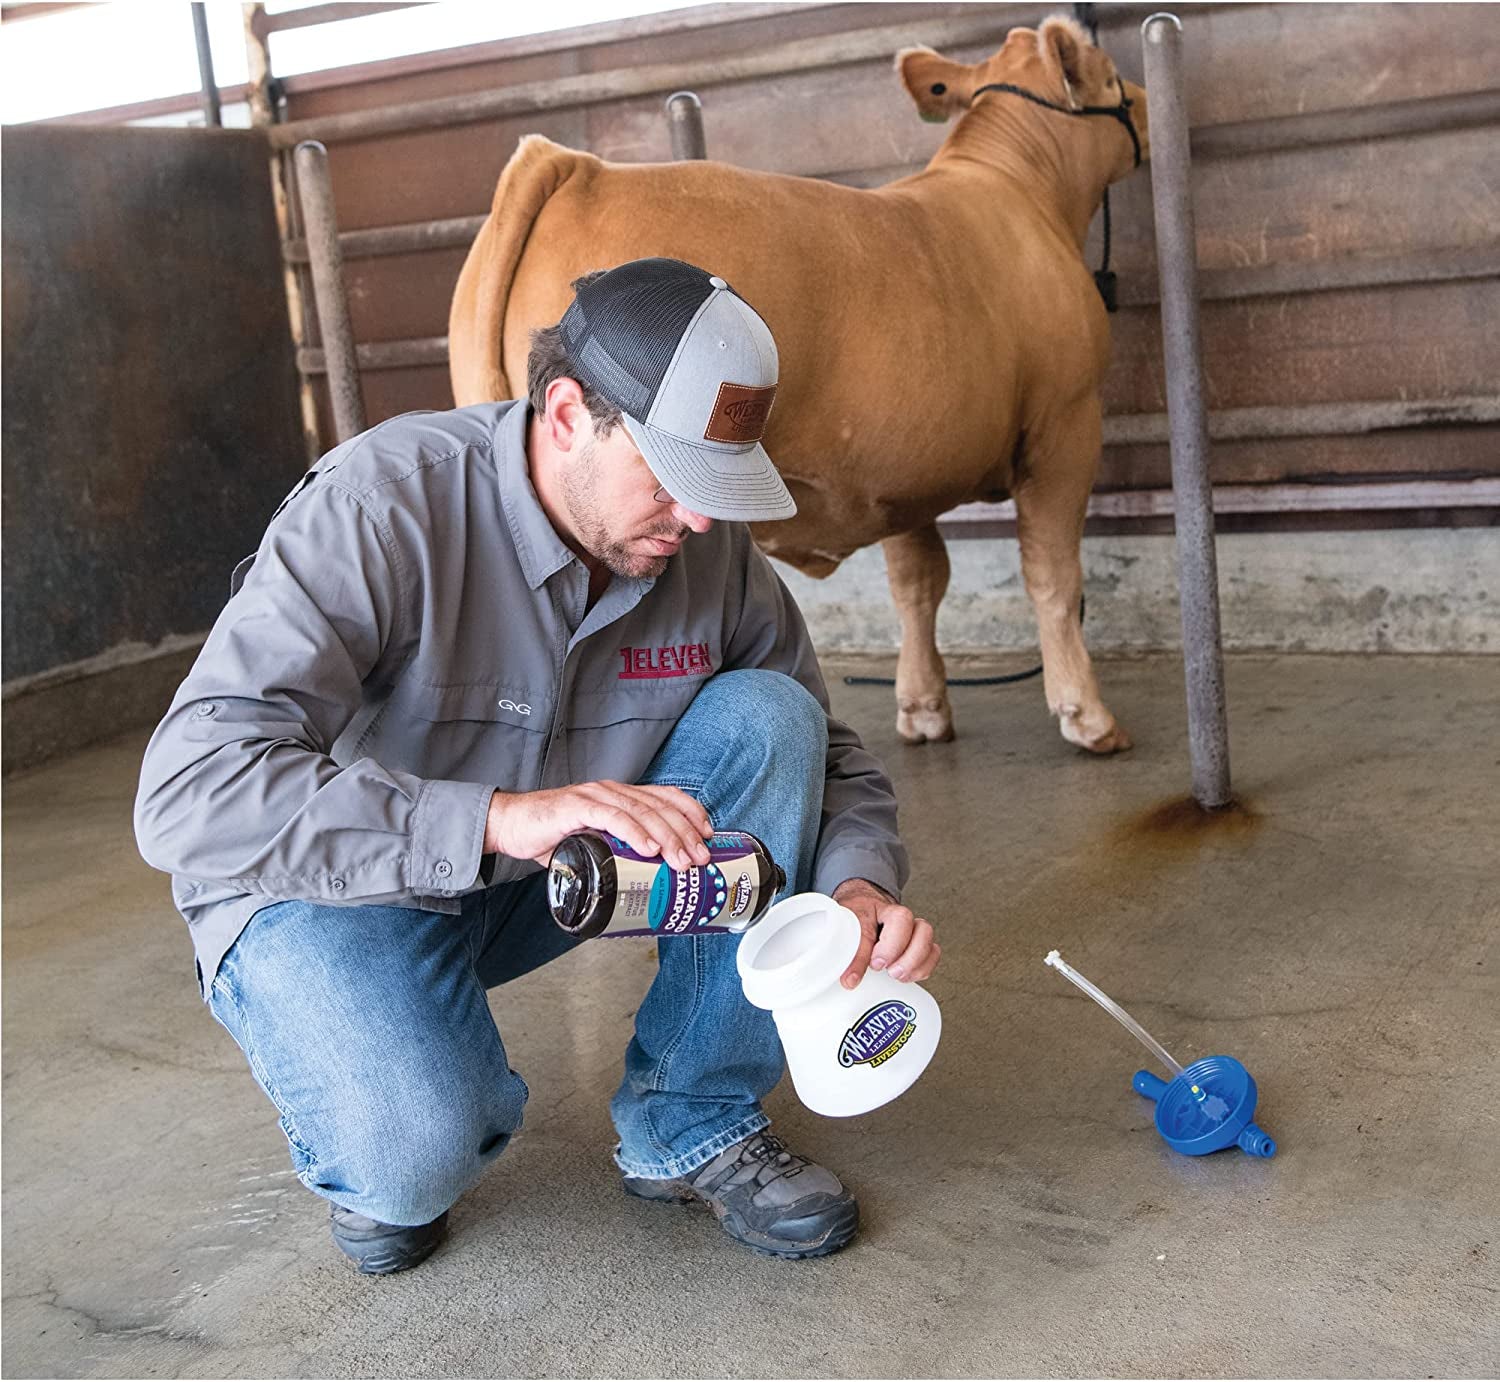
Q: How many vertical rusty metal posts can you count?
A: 3